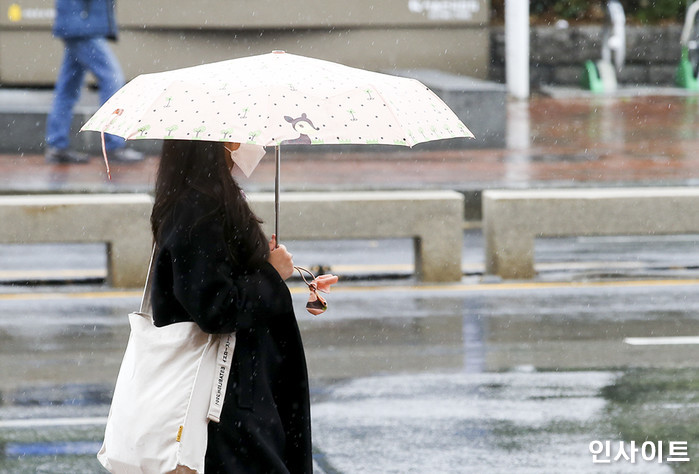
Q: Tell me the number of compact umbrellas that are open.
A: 1